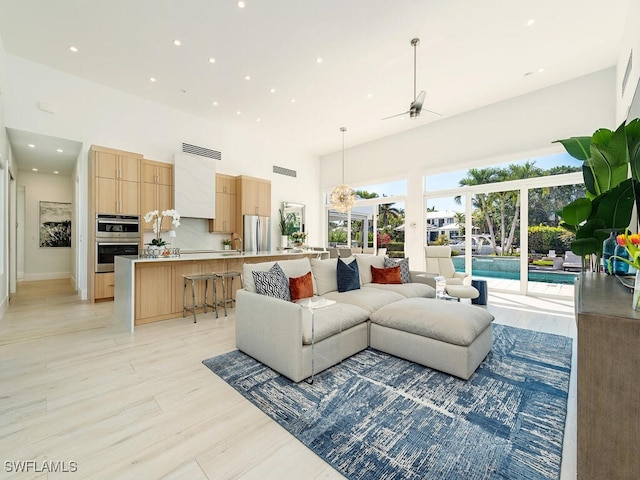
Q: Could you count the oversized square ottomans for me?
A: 1